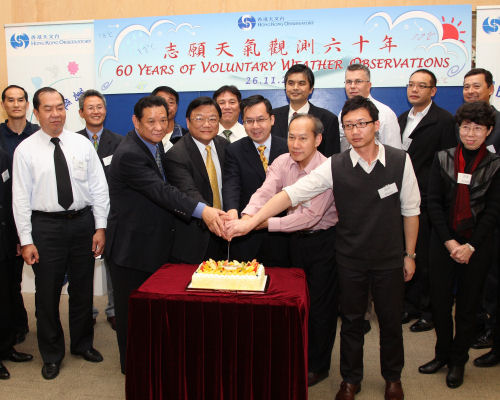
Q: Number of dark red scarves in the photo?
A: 1